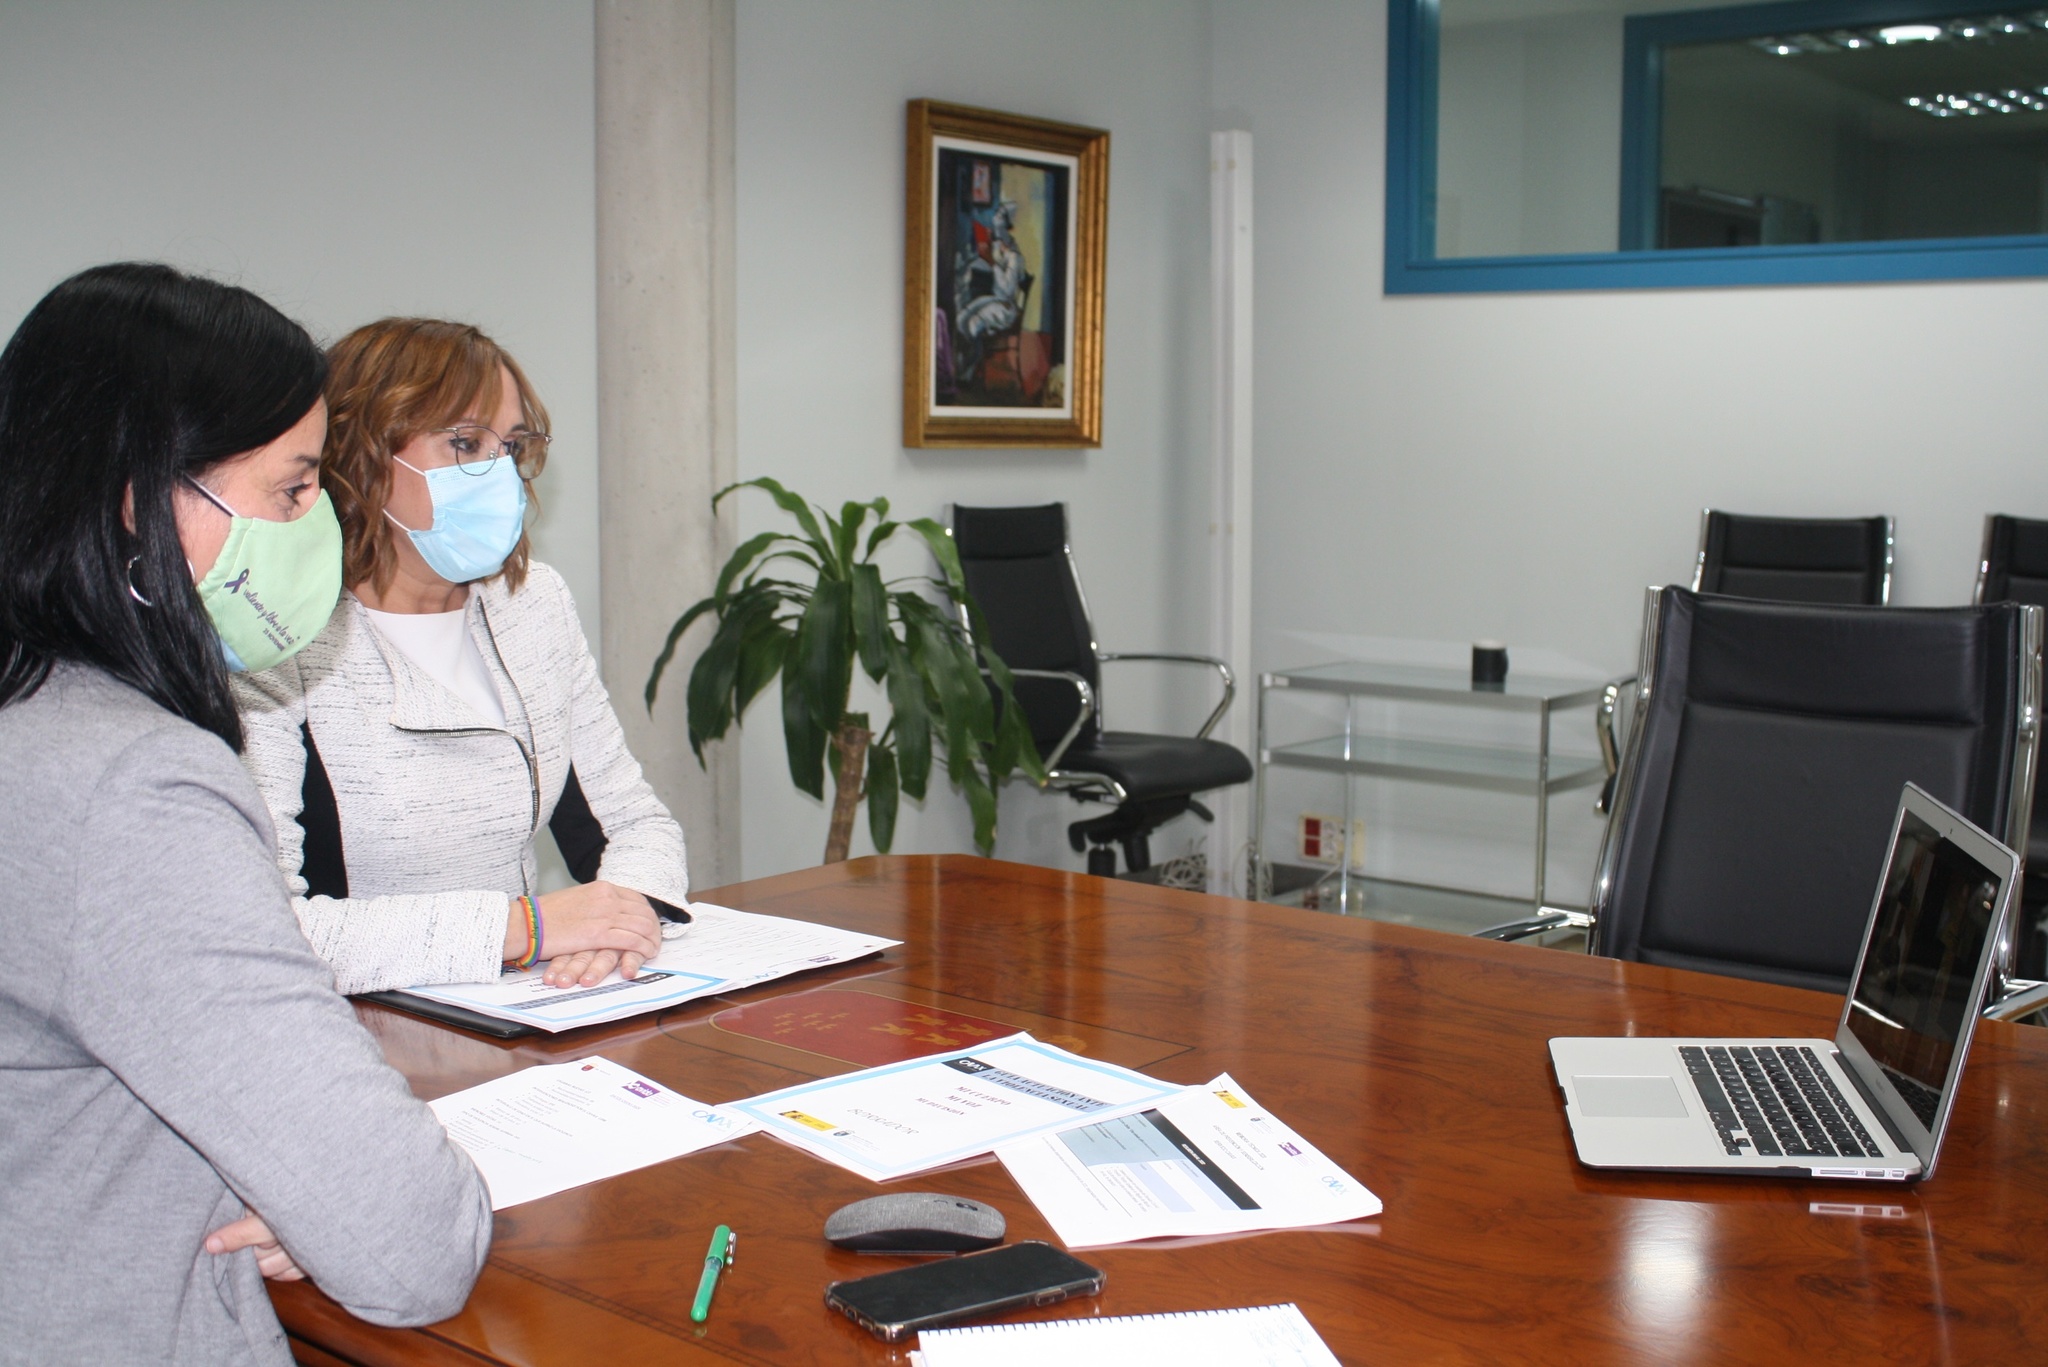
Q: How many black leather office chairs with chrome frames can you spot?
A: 4